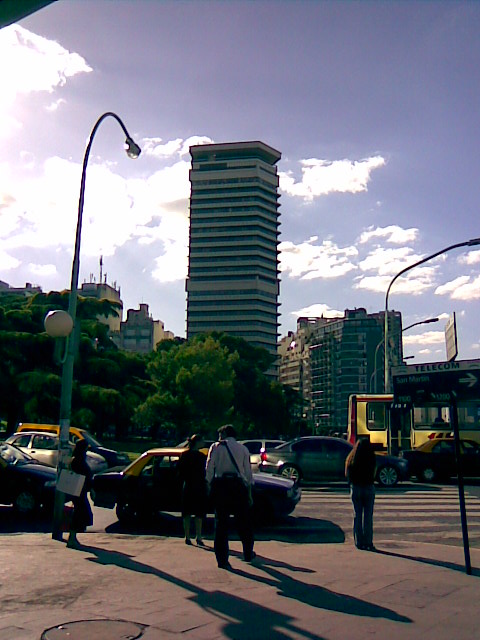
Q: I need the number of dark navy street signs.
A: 1